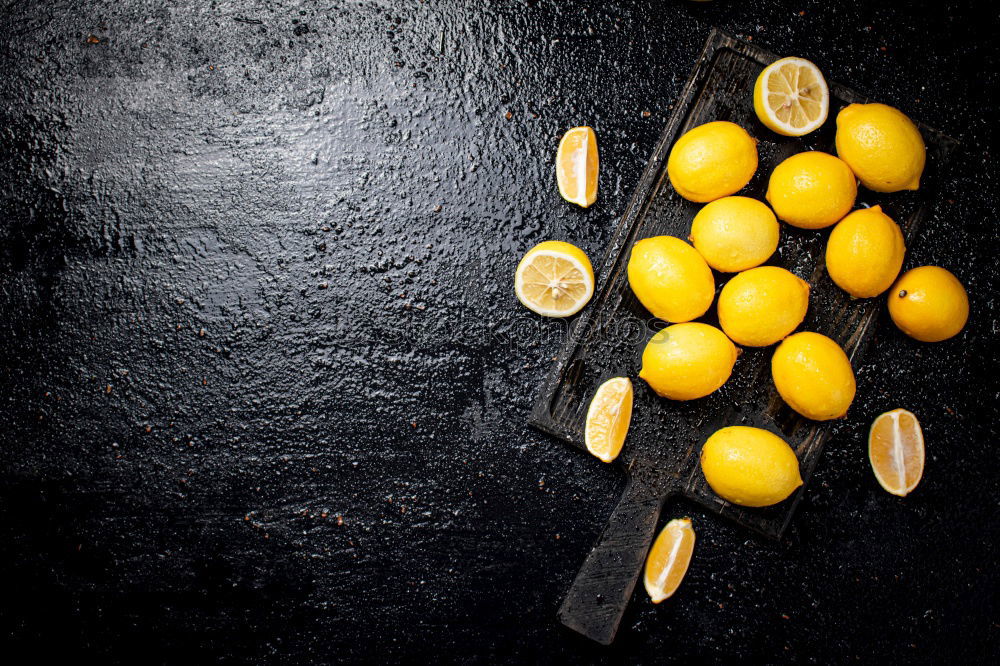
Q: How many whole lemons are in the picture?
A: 11